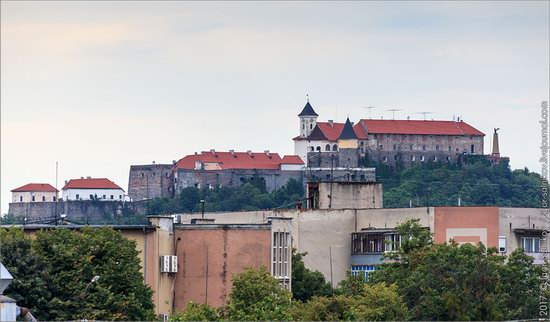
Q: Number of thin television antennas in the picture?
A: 3